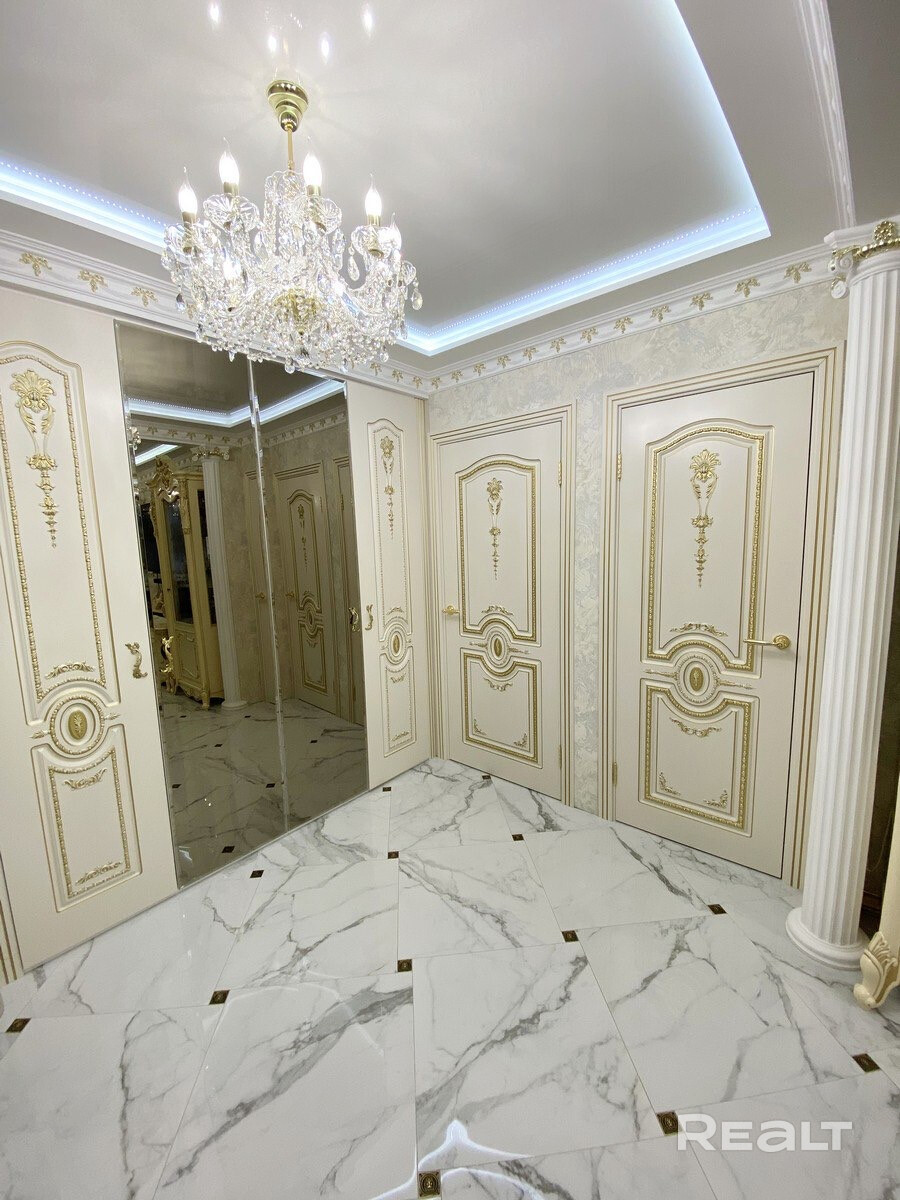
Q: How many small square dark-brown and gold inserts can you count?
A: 13